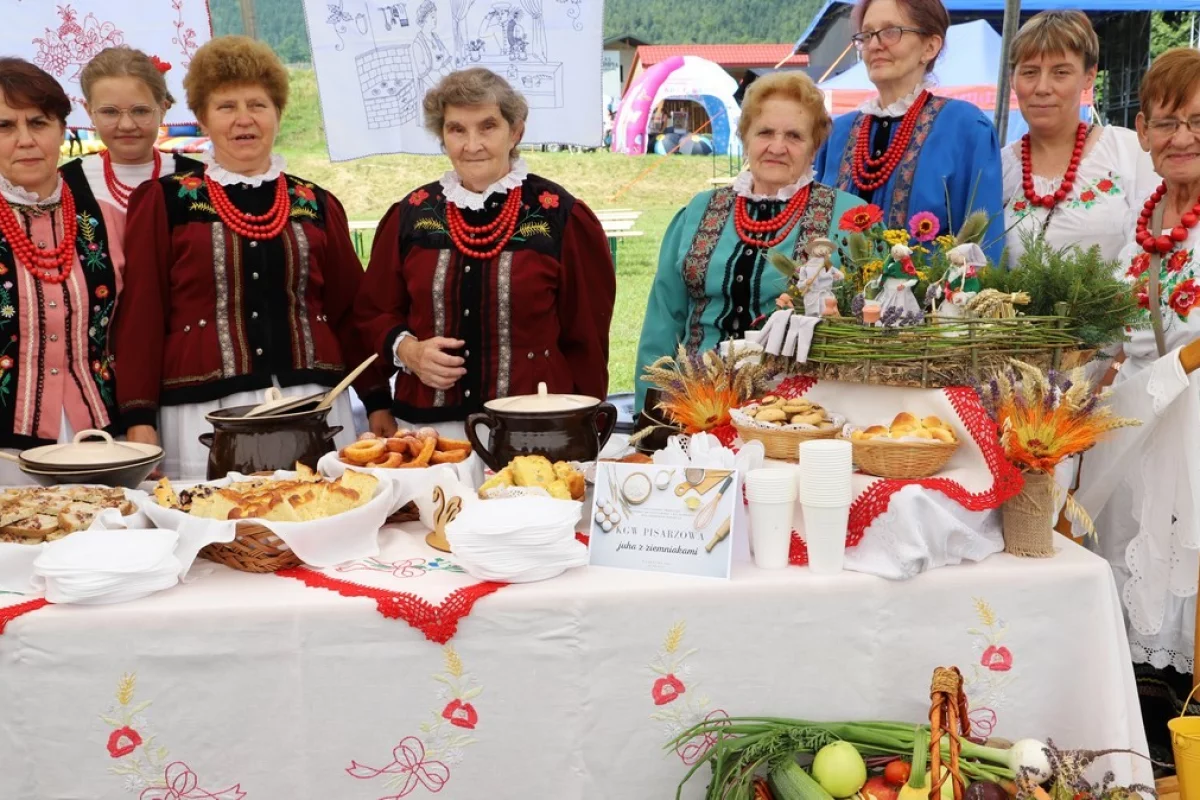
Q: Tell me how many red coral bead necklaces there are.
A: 8